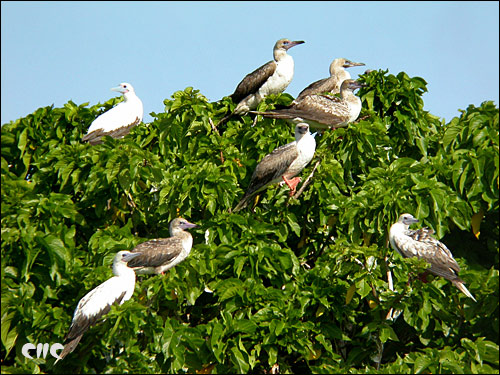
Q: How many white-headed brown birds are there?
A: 2